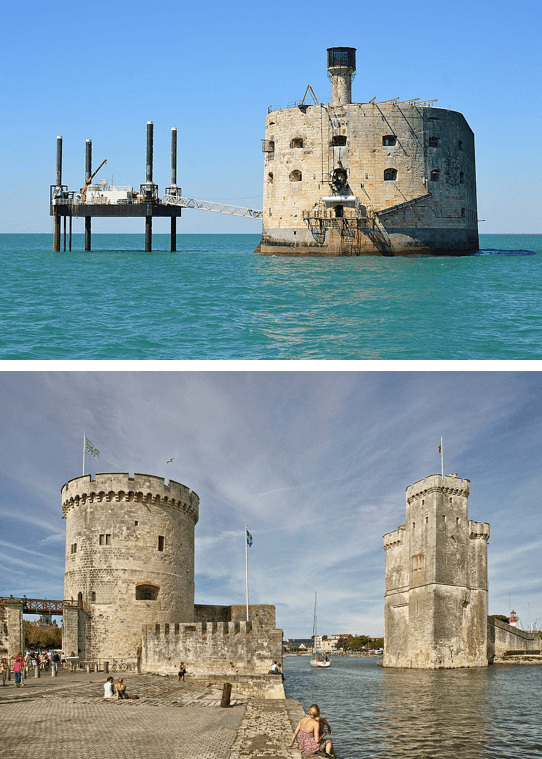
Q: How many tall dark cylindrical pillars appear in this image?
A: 4